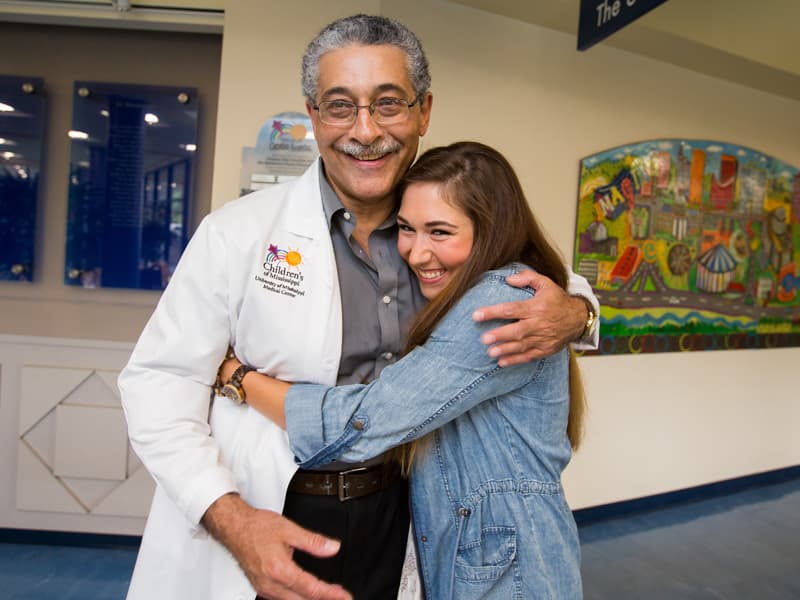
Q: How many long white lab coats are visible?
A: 1